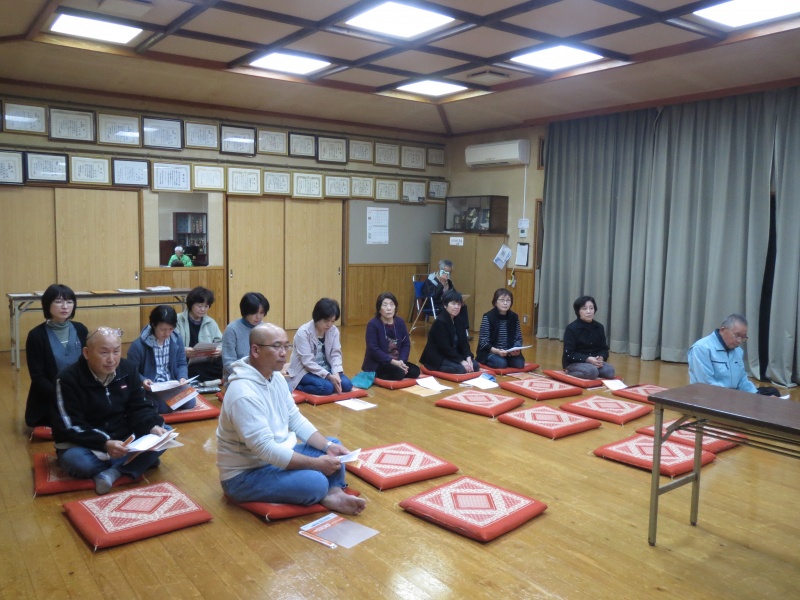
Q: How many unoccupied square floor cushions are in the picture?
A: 10